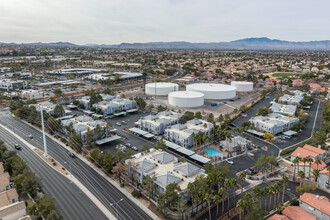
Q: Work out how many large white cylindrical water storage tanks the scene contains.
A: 4